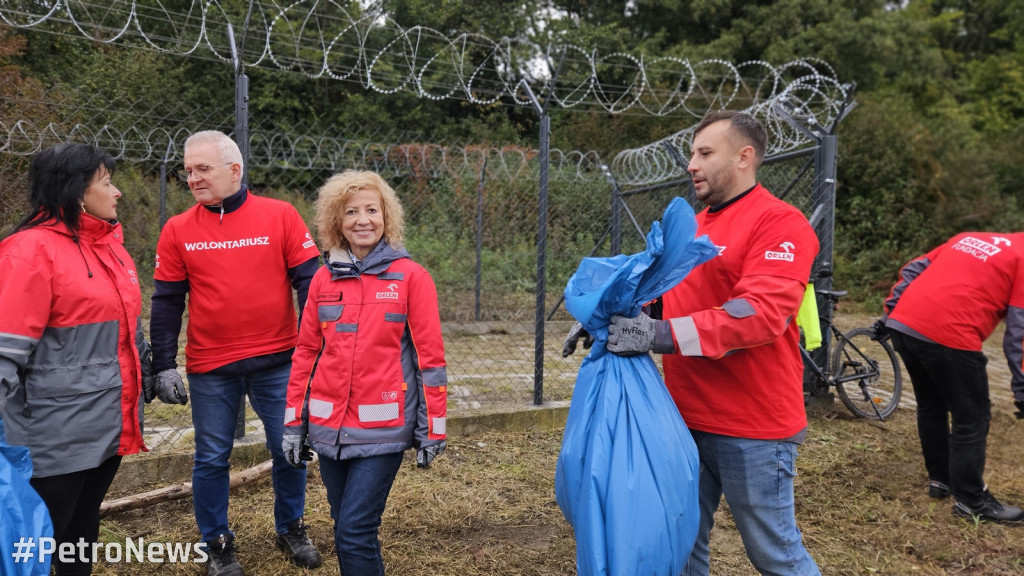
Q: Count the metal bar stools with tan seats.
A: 0